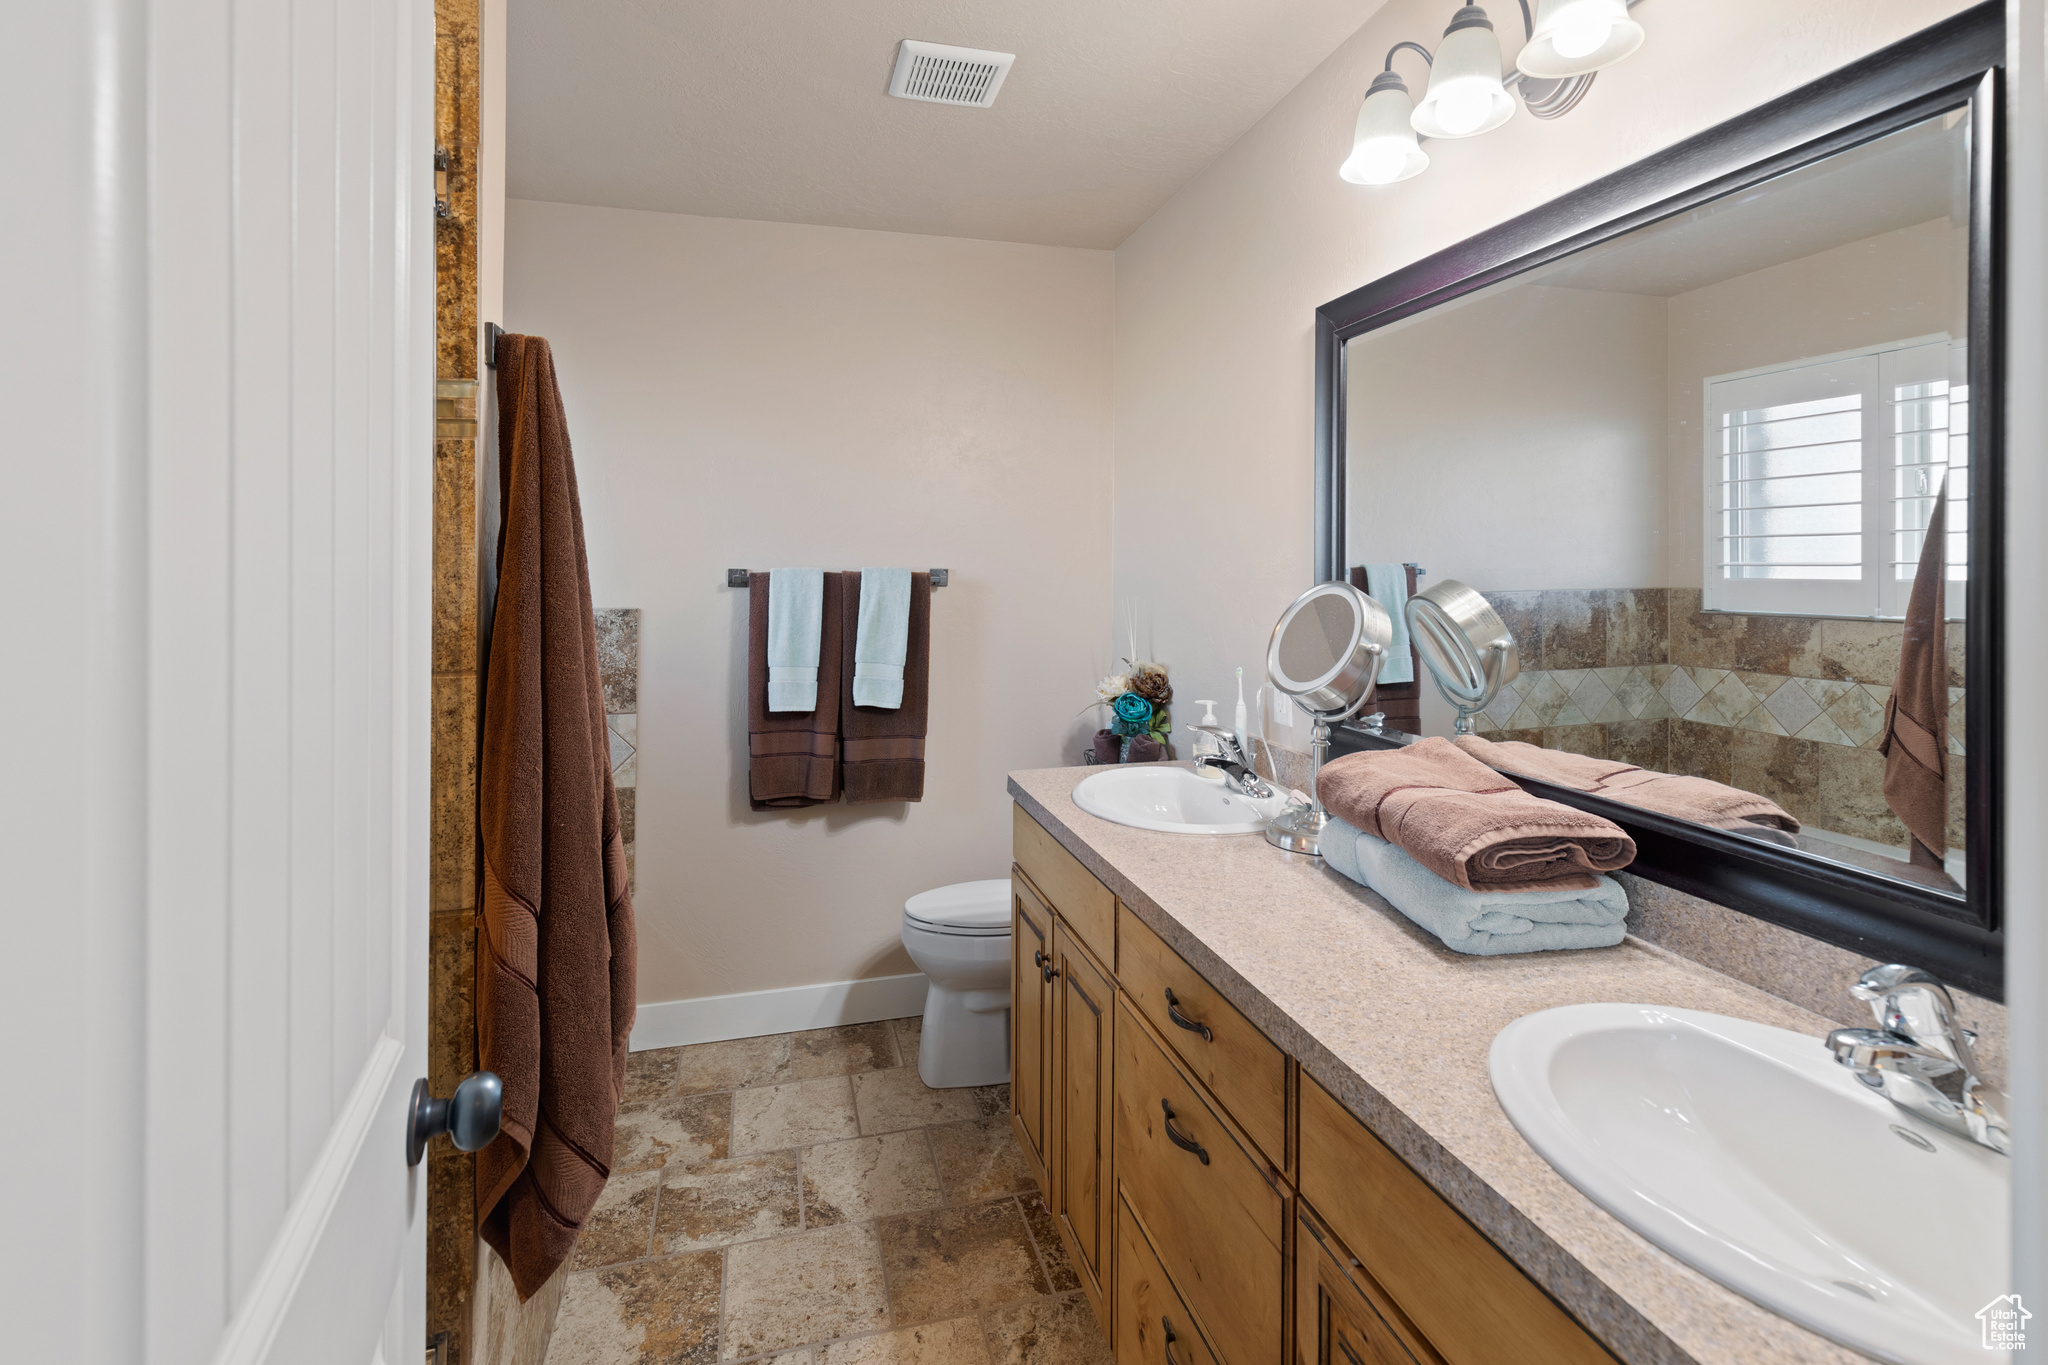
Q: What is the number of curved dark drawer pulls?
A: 3